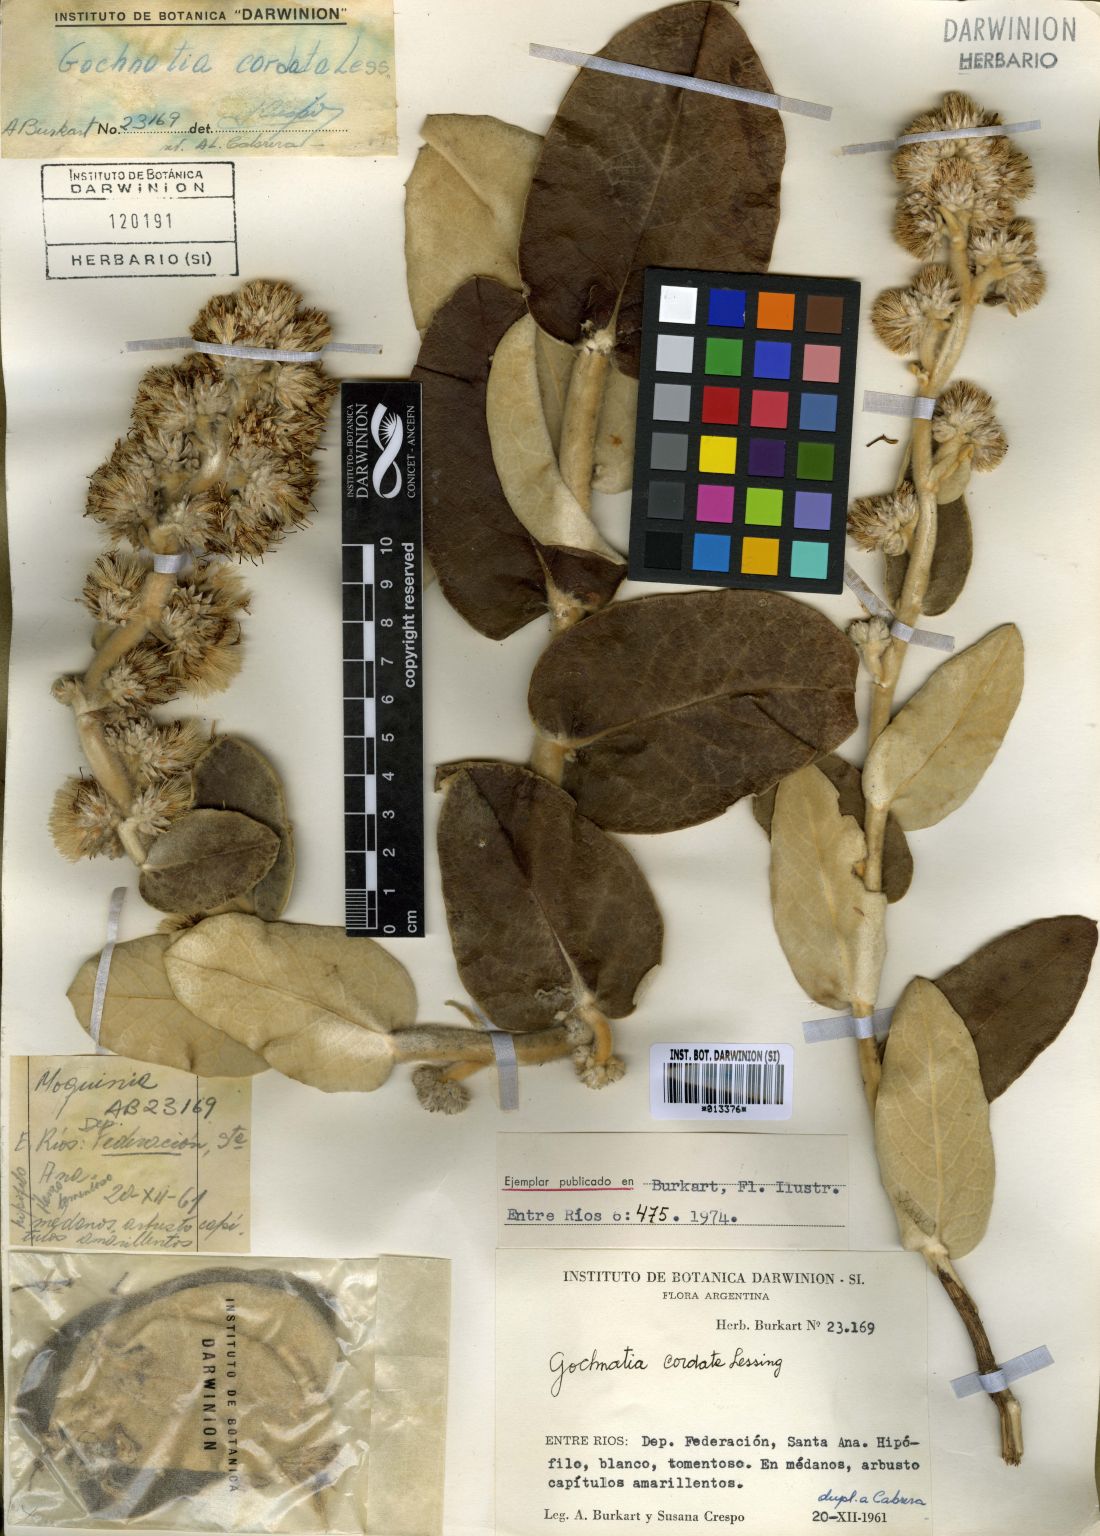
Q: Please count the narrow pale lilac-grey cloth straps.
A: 10